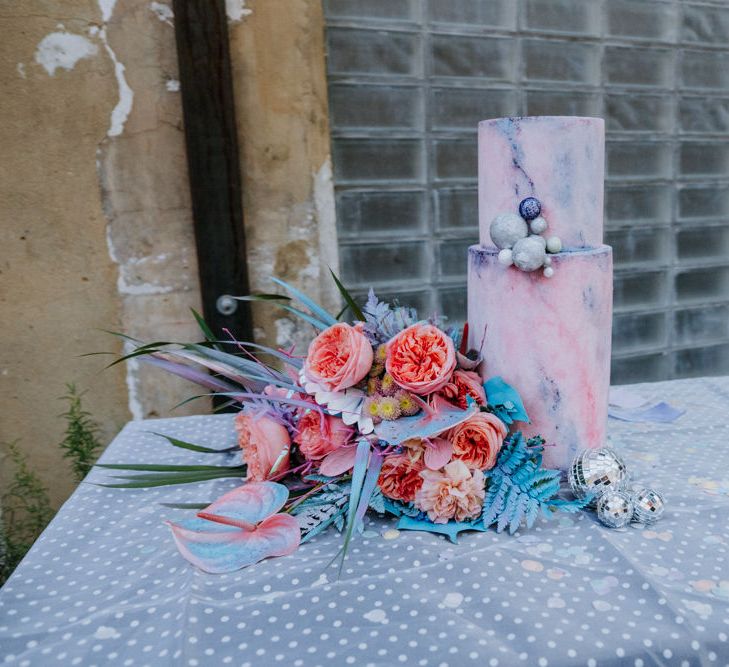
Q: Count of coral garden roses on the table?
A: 7